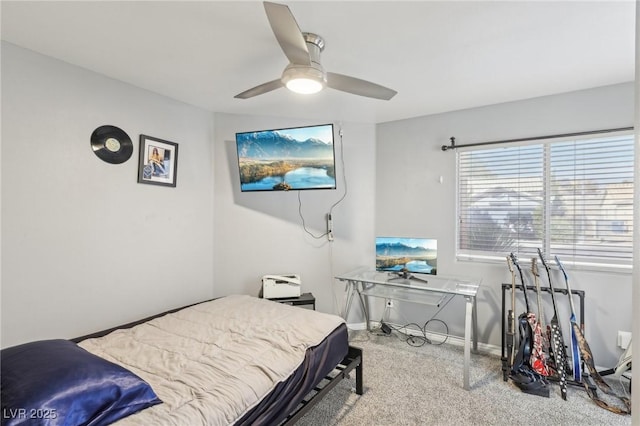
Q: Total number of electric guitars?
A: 5